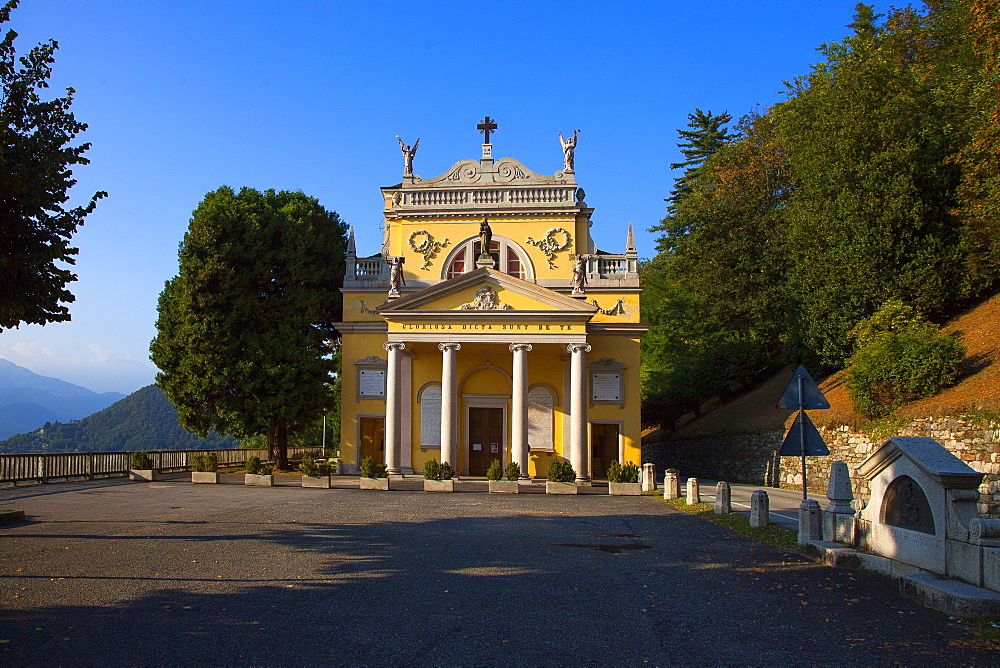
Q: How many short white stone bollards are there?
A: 6